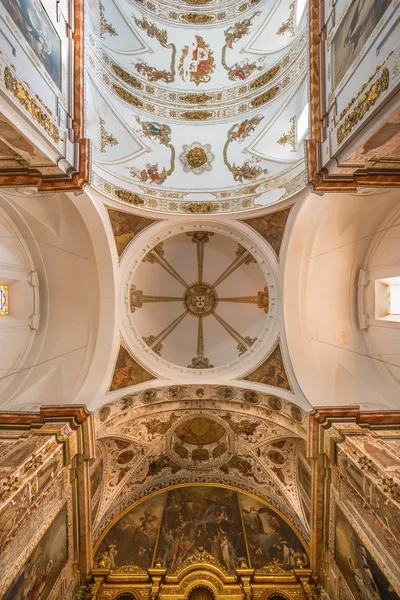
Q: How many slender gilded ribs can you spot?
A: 8